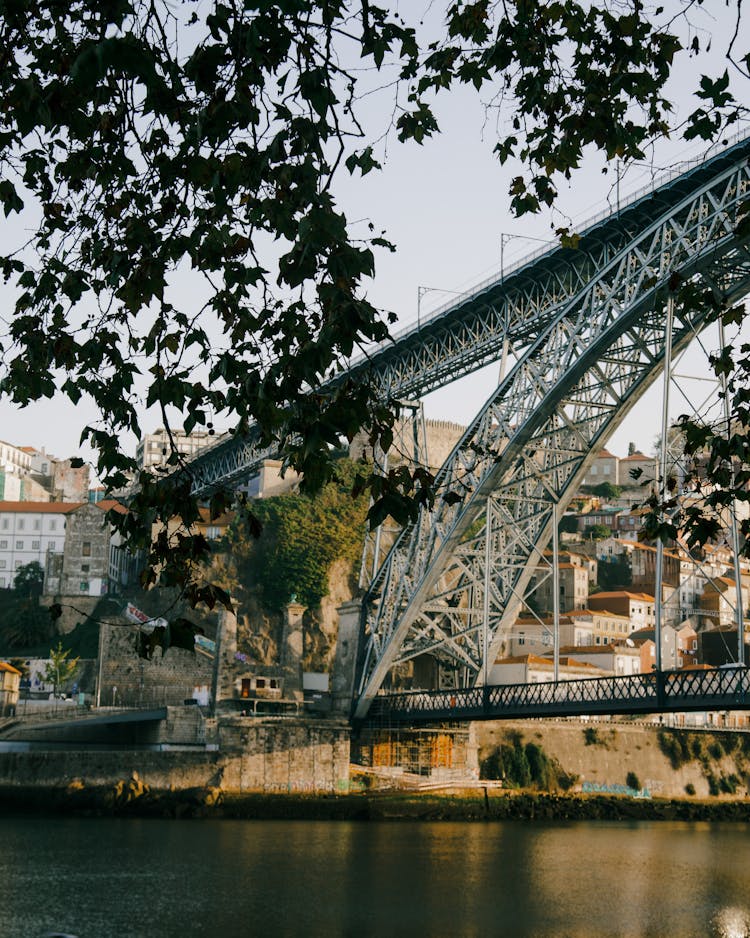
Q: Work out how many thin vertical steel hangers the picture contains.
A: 4